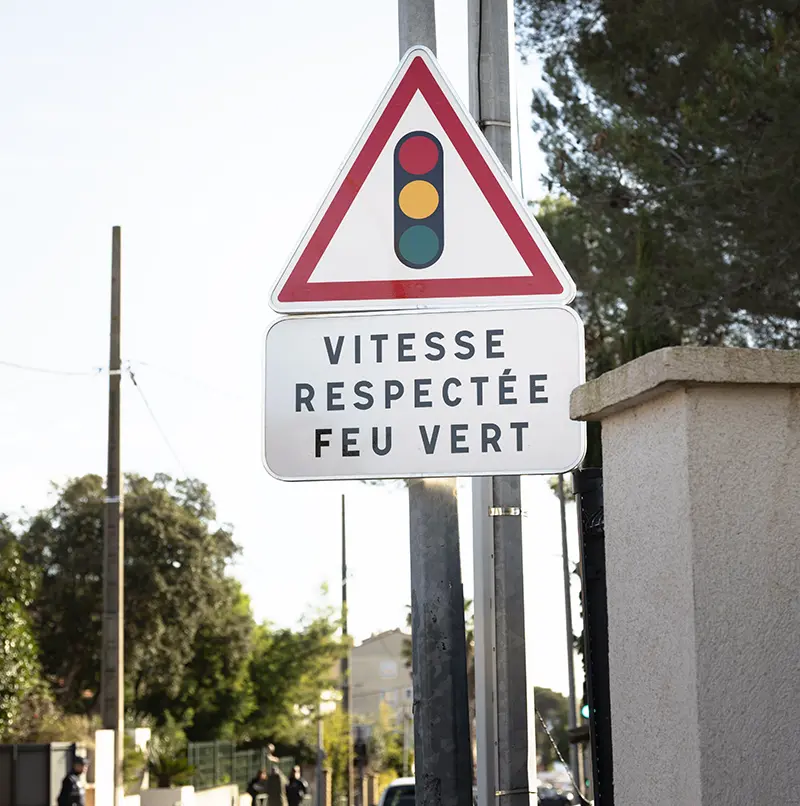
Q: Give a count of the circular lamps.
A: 3